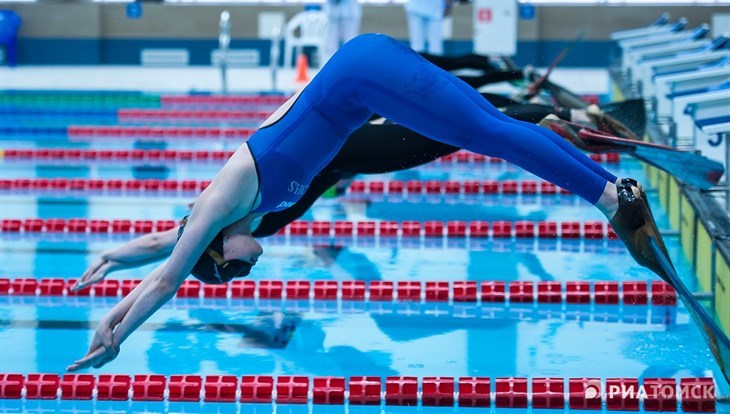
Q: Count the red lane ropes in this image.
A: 8